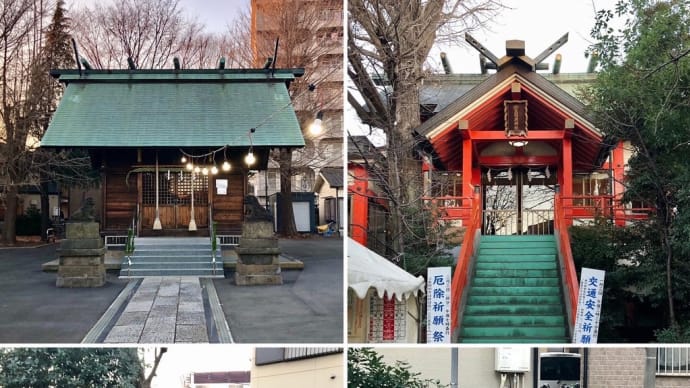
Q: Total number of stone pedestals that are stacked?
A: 2